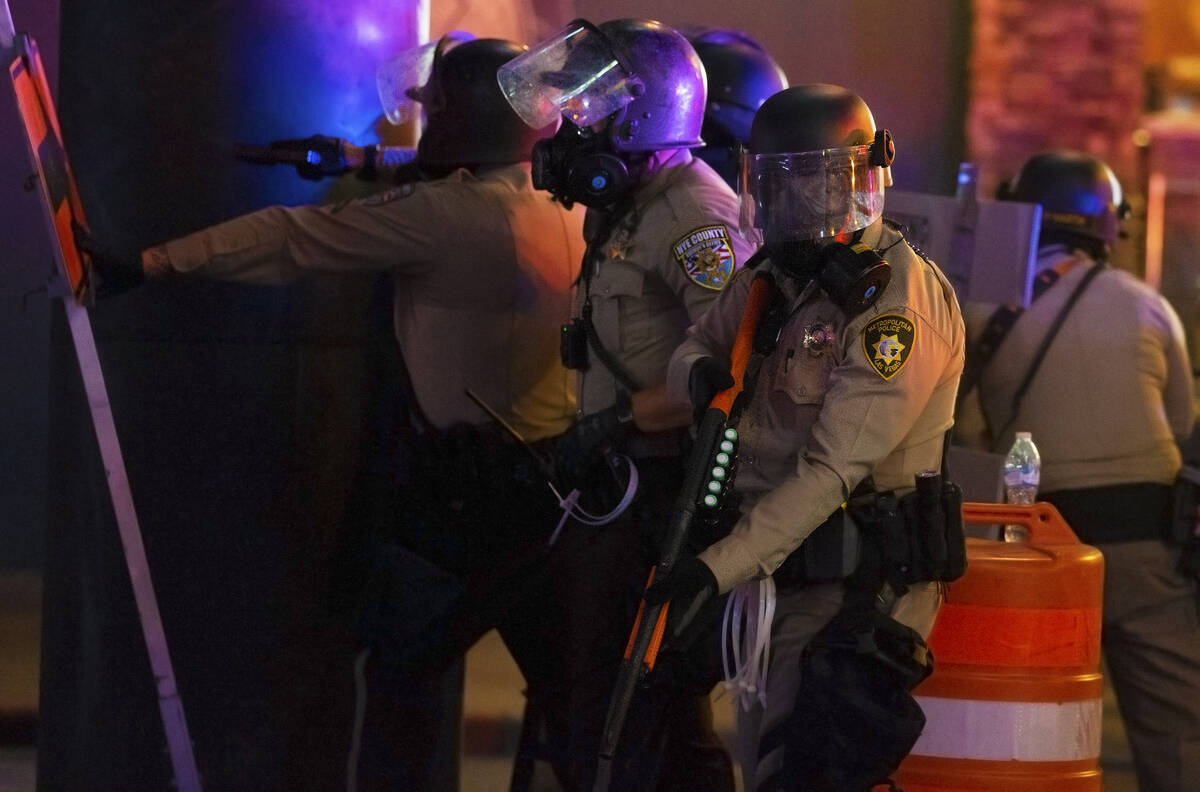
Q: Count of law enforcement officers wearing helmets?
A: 5